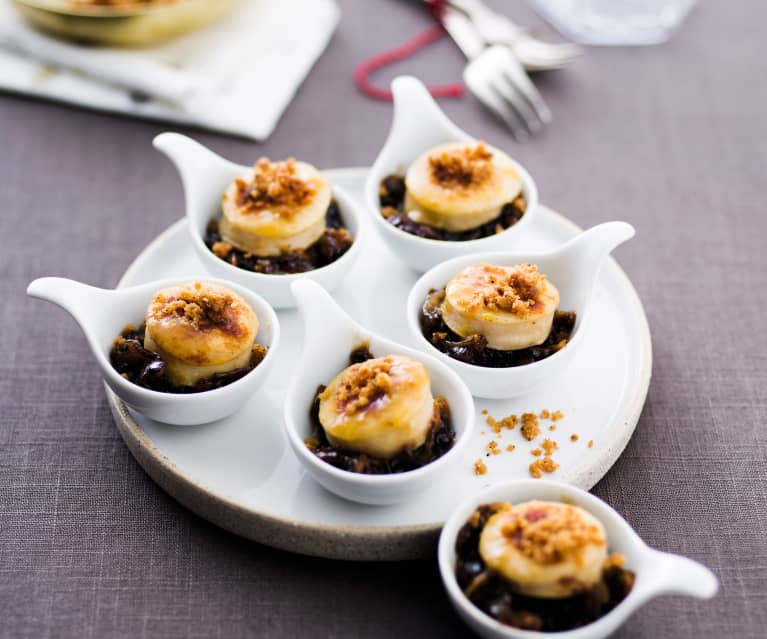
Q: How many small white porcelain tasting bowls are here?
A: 6